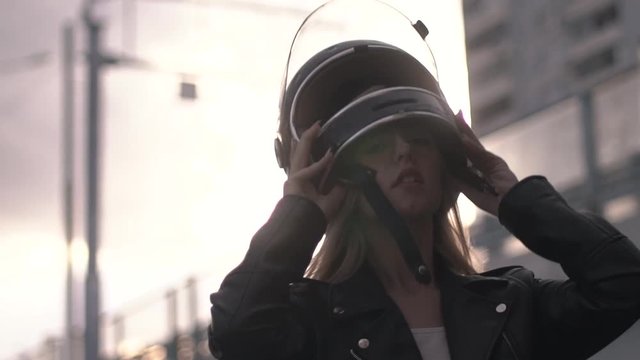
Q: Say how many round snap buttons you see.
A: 4